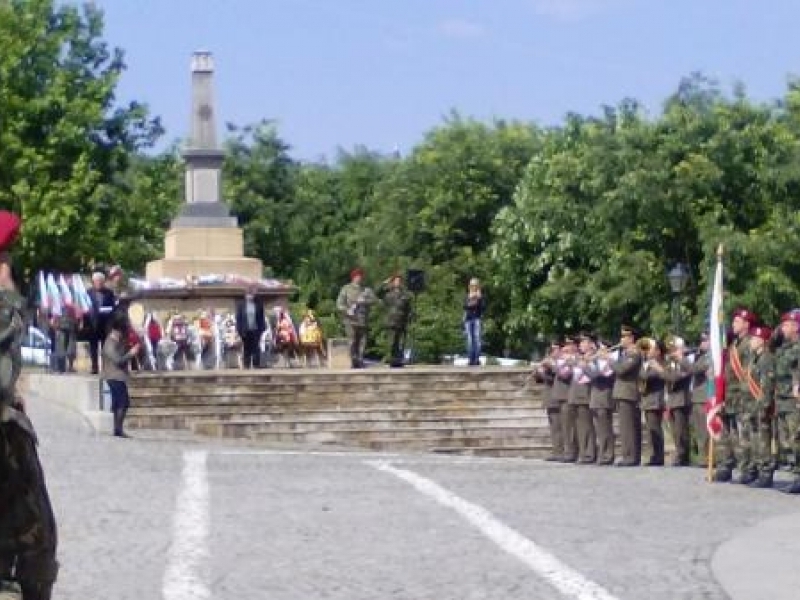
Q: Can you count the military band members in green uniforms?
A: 8